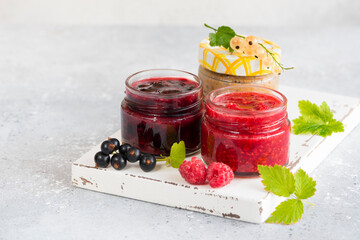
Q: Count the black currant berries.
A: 7